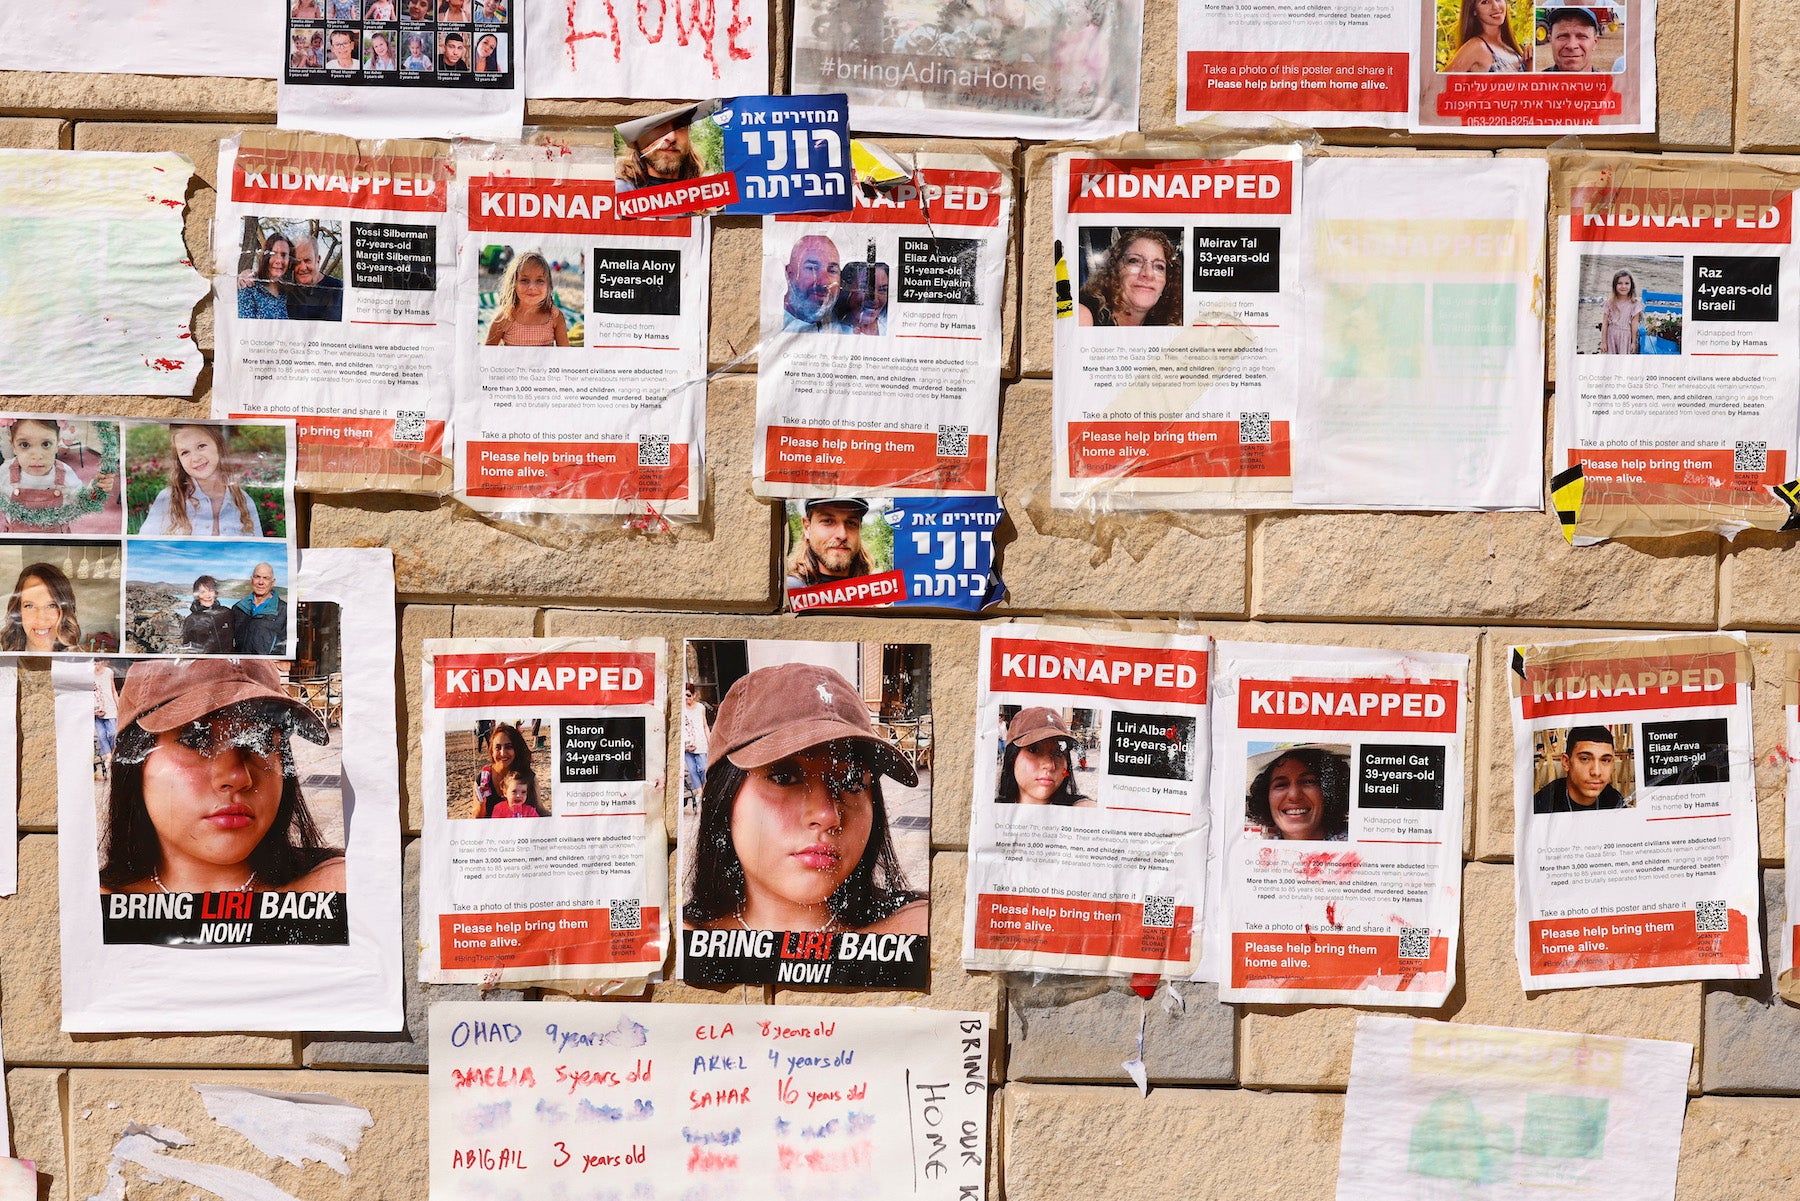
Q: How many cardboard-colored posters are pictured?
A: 0